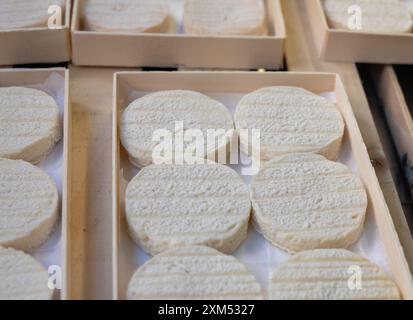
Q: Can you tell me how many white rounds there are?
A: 13